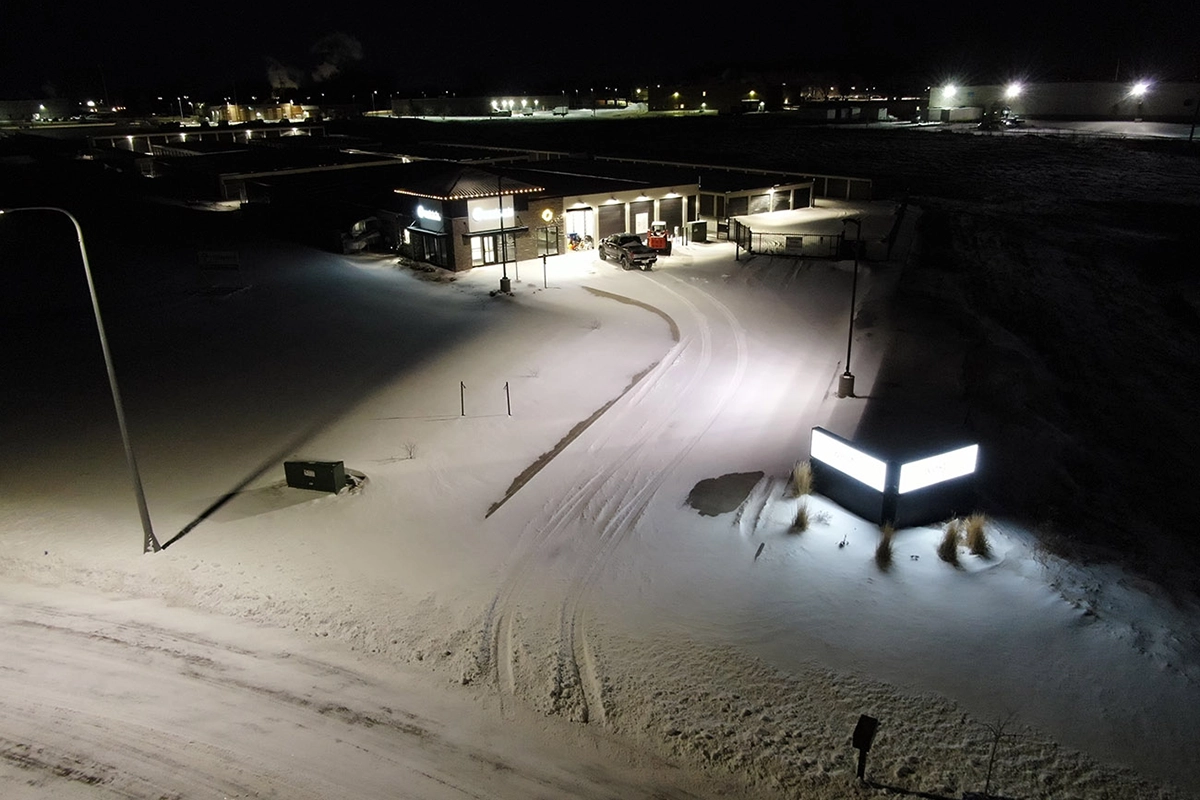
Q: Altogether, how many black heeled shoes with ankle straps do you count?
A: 0